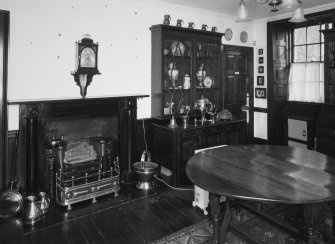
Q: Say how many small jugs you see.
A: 5